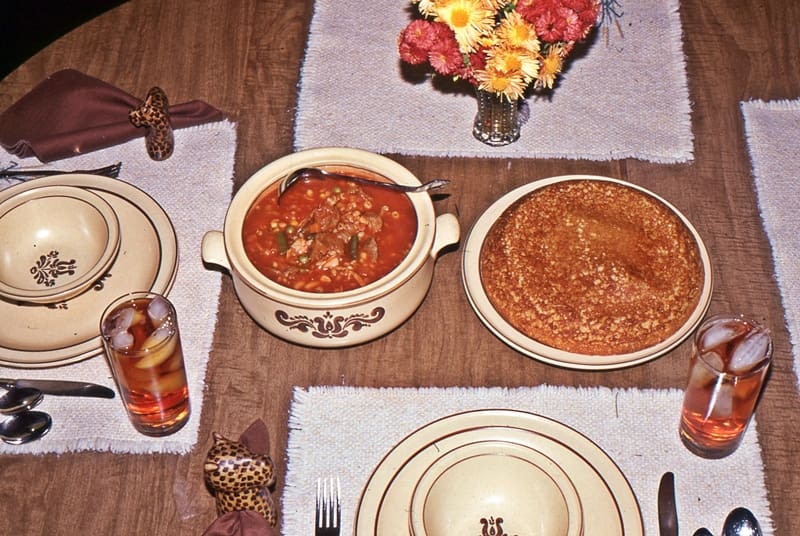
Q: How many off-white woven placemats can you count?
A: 4